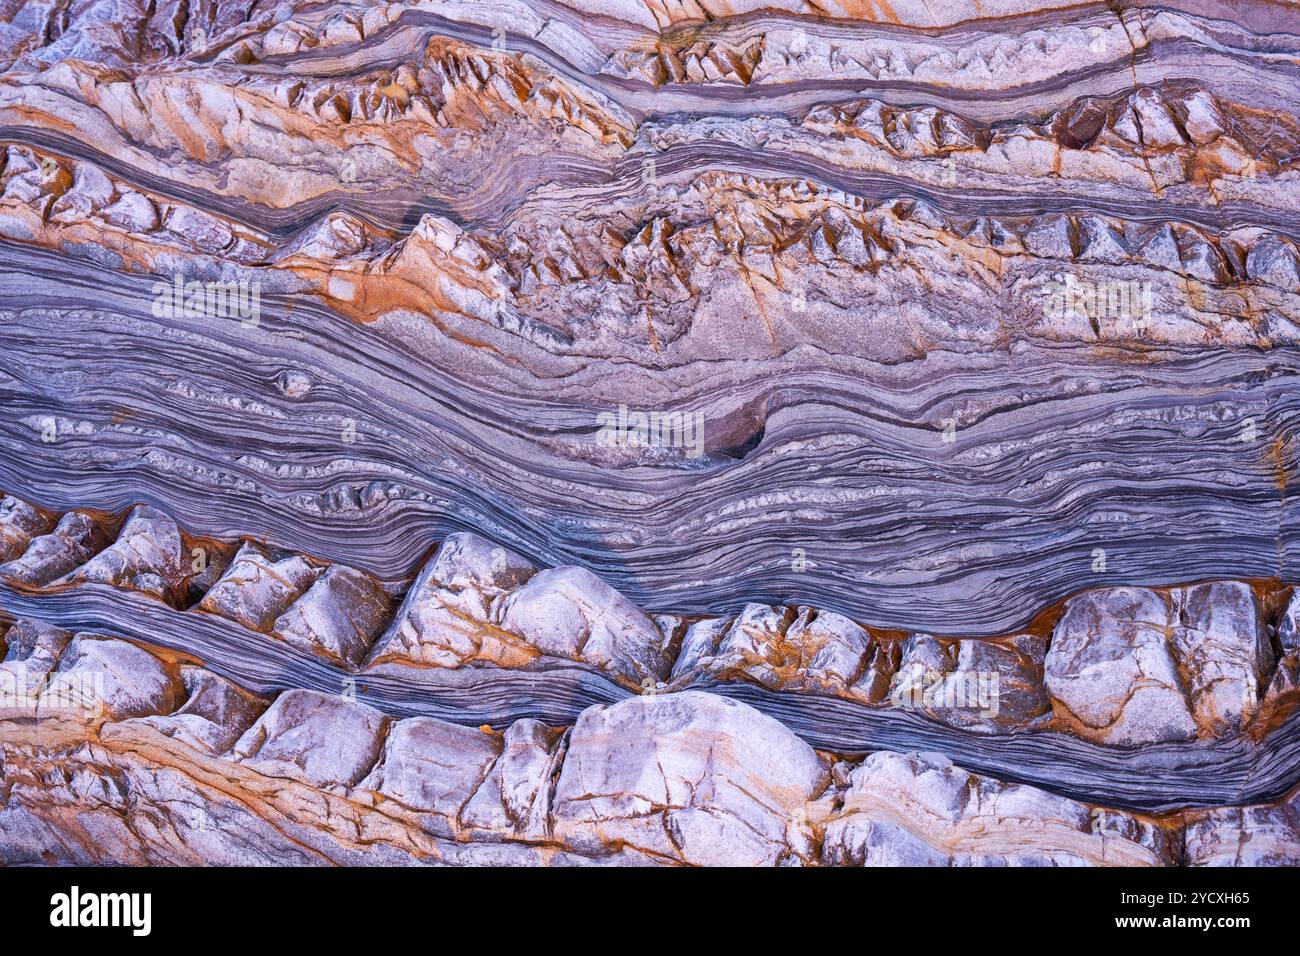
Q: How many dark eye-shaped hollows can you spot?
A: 1